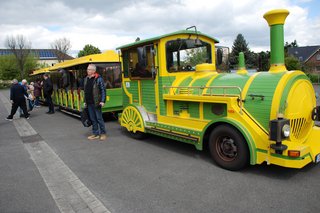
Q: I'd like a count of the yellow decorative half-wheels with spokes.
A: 1